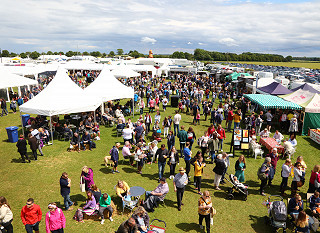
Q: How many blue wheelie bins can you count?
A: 2